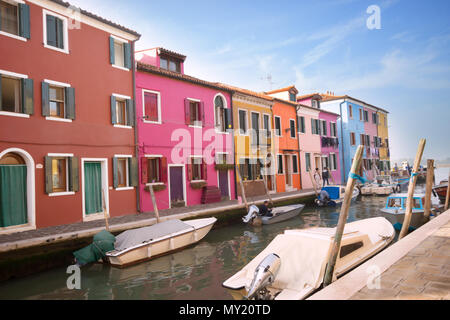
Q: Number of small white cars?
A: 0